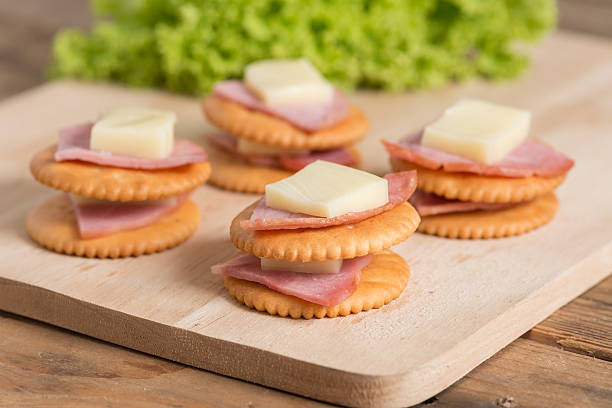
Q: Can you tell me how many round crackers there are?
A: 8